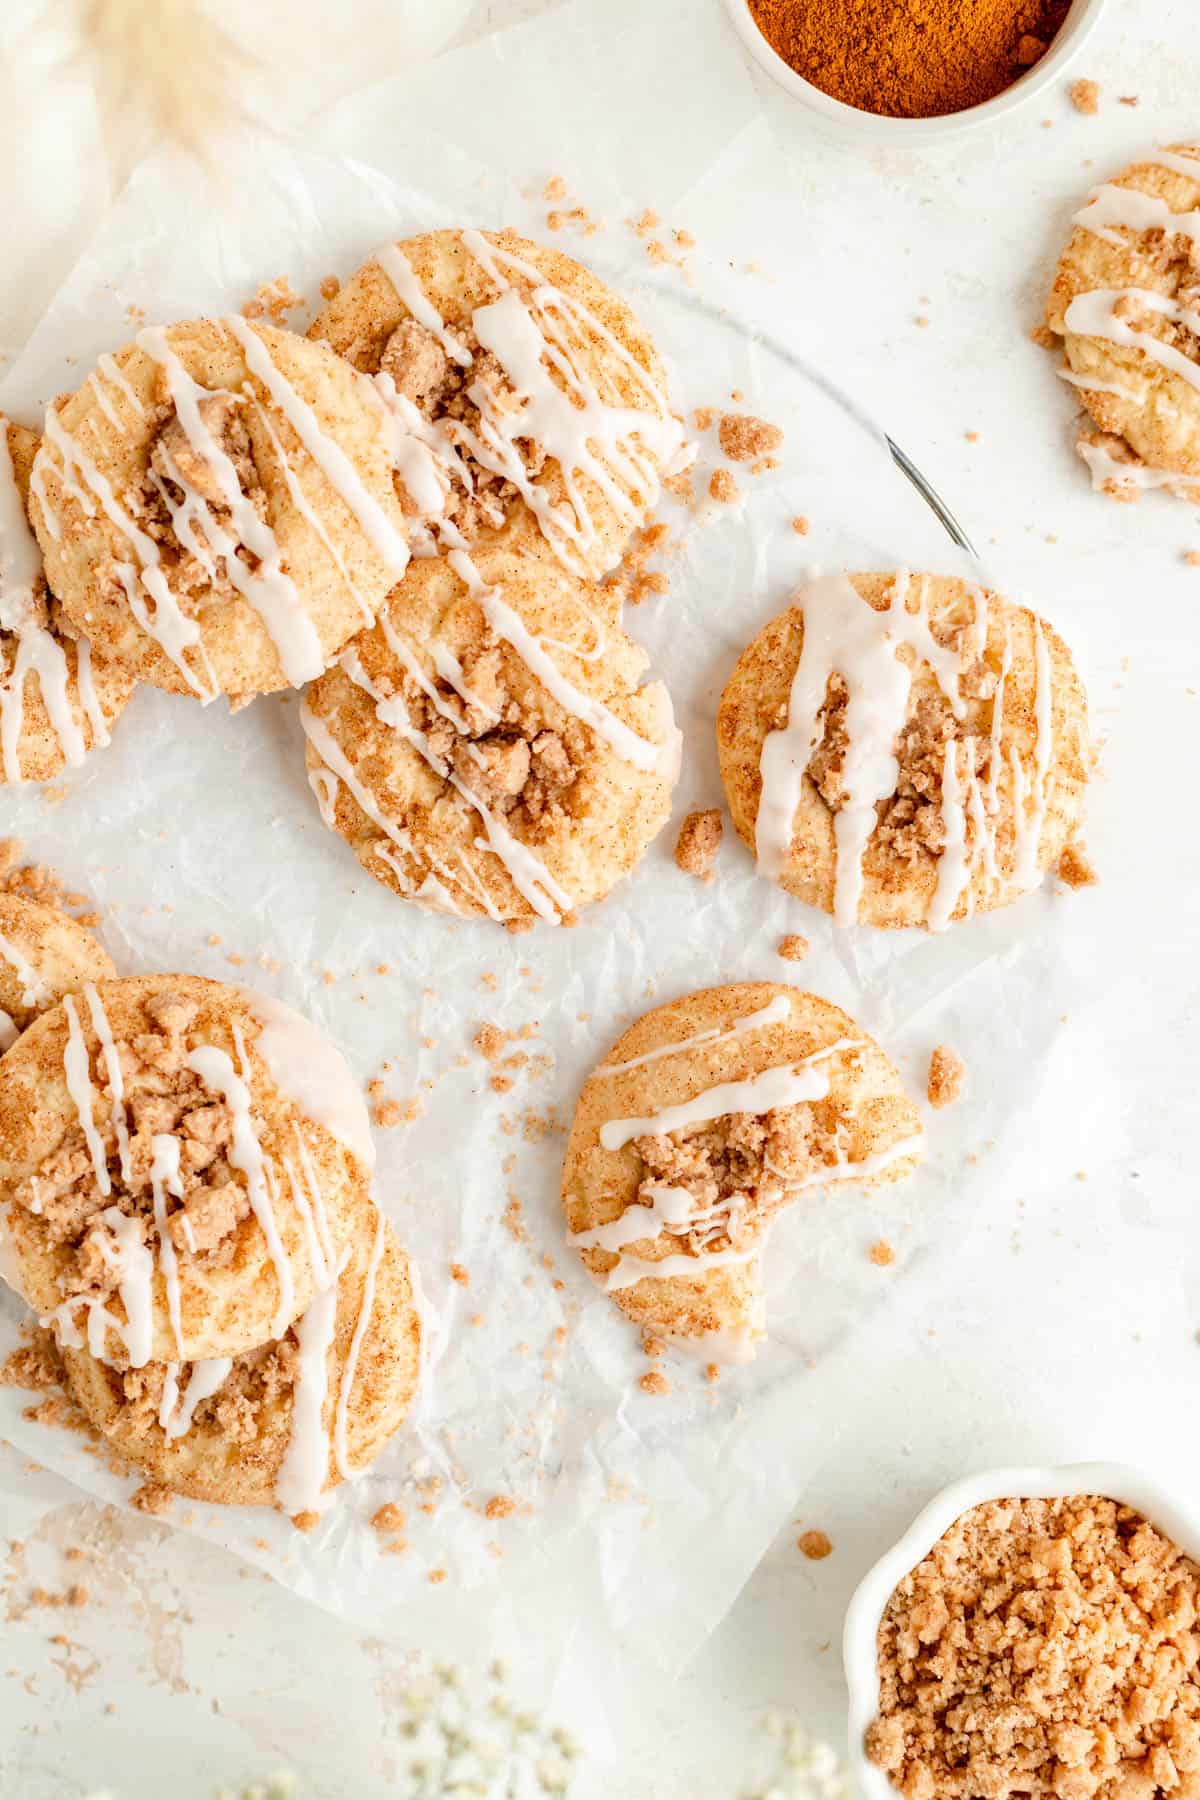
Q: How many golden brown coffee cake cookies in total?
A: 10